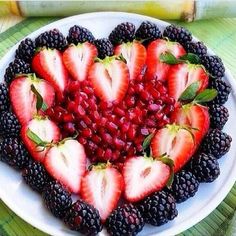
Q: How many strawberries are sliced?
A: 13